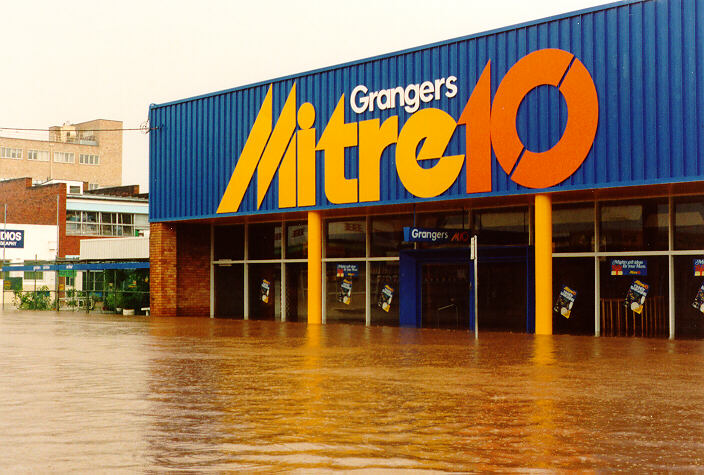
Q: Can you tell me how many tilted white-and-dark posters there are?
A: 6